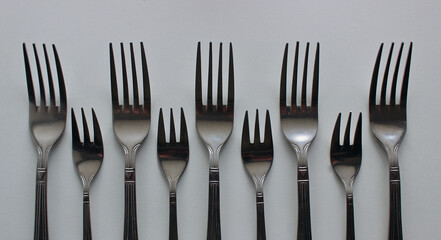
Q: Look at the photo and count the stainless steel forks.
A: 9